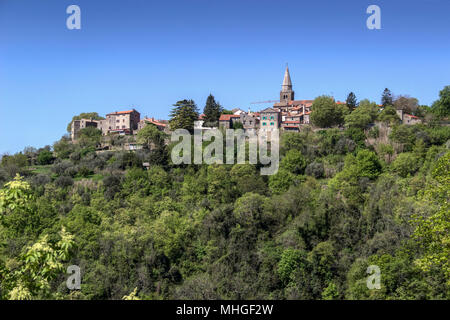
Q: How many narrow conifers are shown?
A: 3